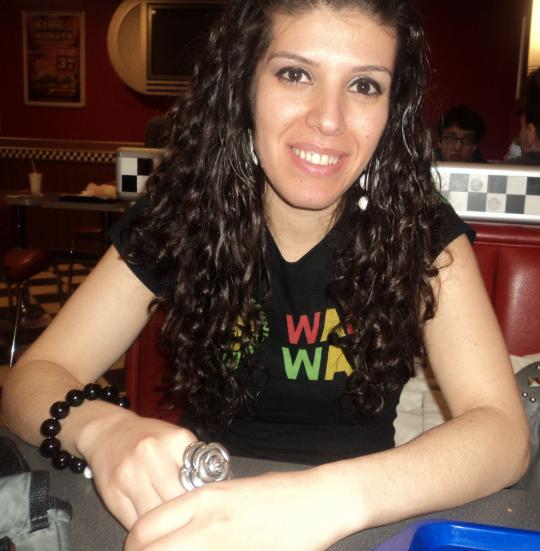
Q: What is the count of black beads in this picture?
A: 9